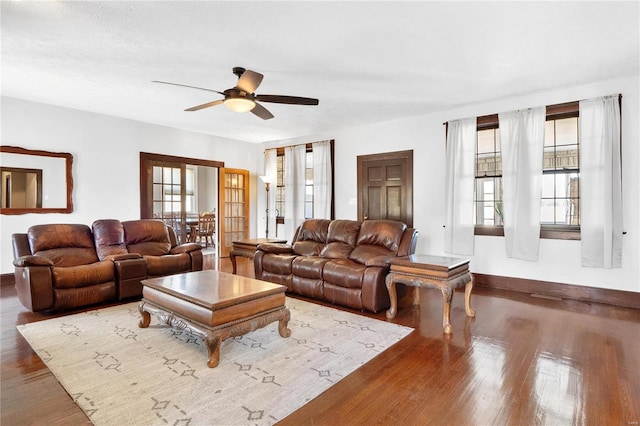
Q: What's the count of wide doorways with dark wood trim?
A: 1